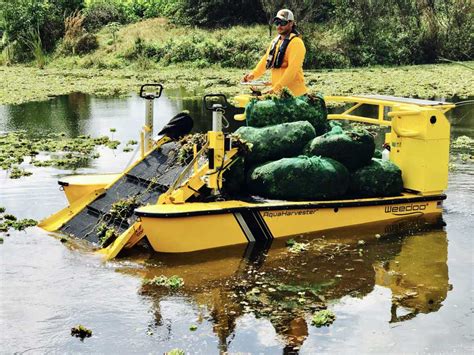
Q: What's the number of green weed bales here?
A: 5